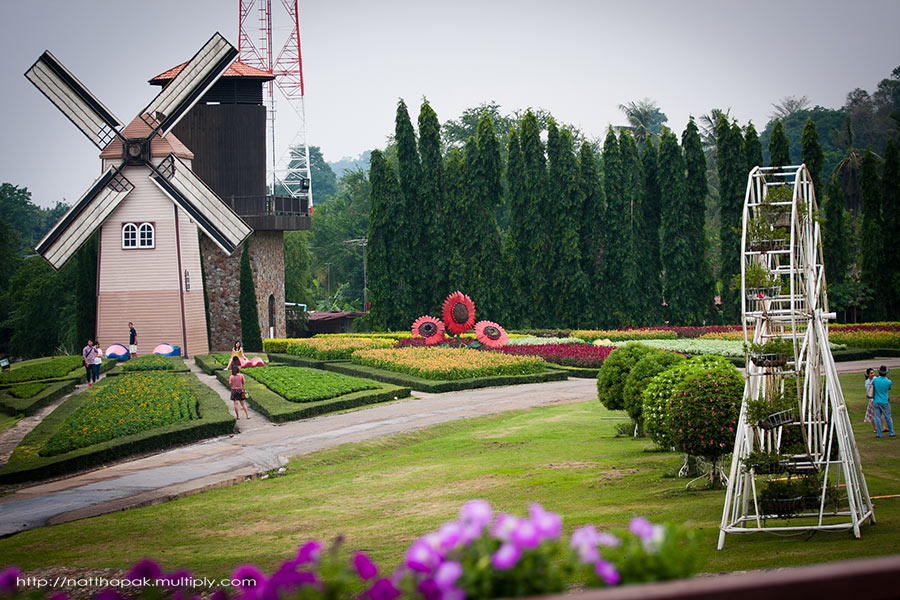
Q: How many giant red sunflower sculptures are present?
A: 3